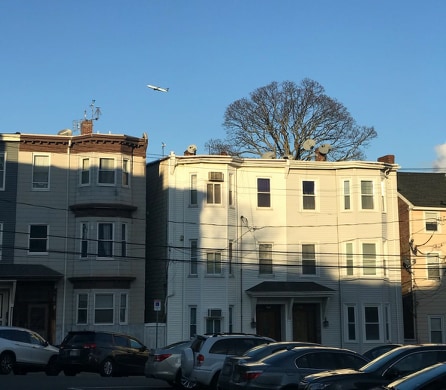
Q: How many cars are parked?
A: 9